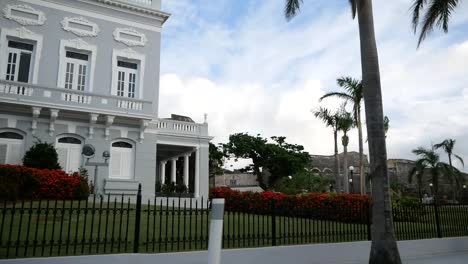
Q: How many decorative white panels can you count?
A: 3